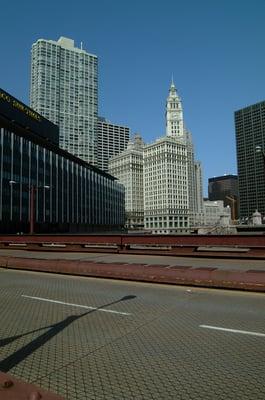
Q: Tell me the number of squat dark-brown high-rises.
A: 1